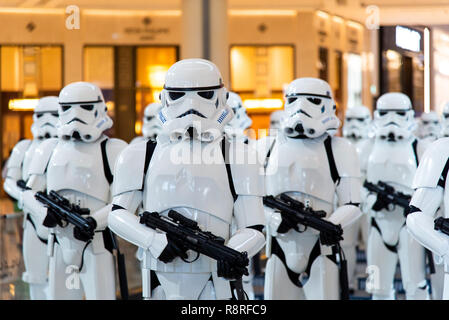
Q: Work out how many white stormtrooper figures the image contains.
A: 12